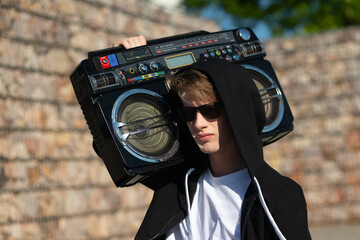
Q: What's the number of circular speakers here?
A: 2